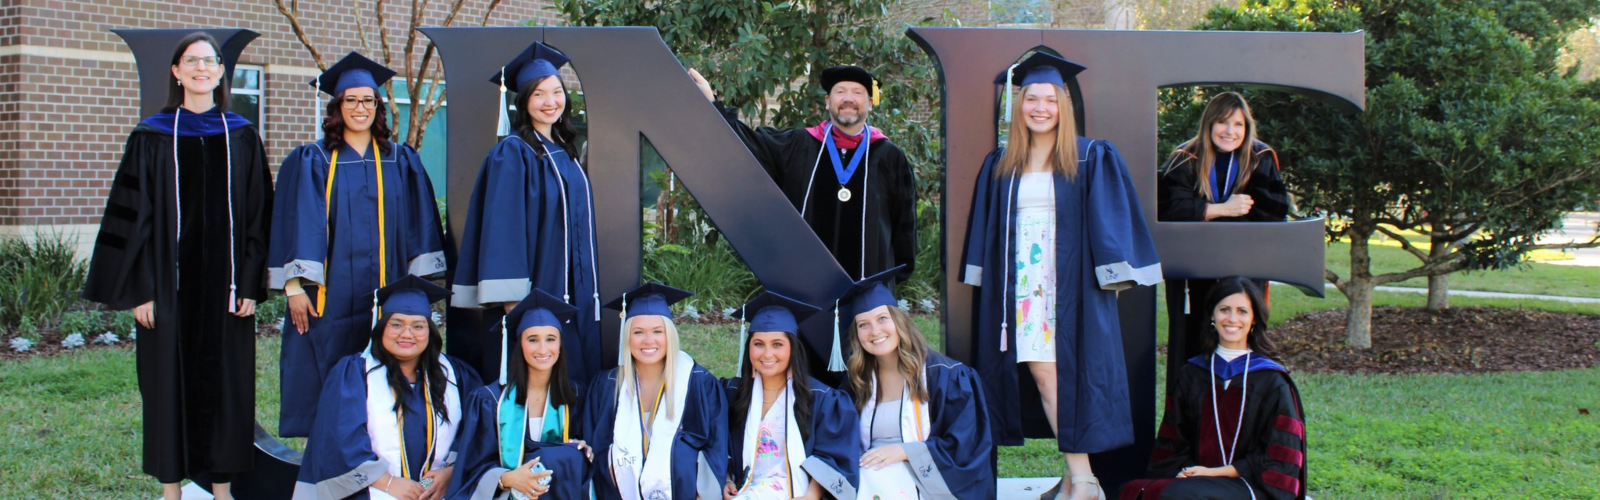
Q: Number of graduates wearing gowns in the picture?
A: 8